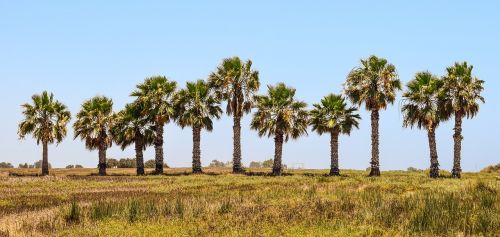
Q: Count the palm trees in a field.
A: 11